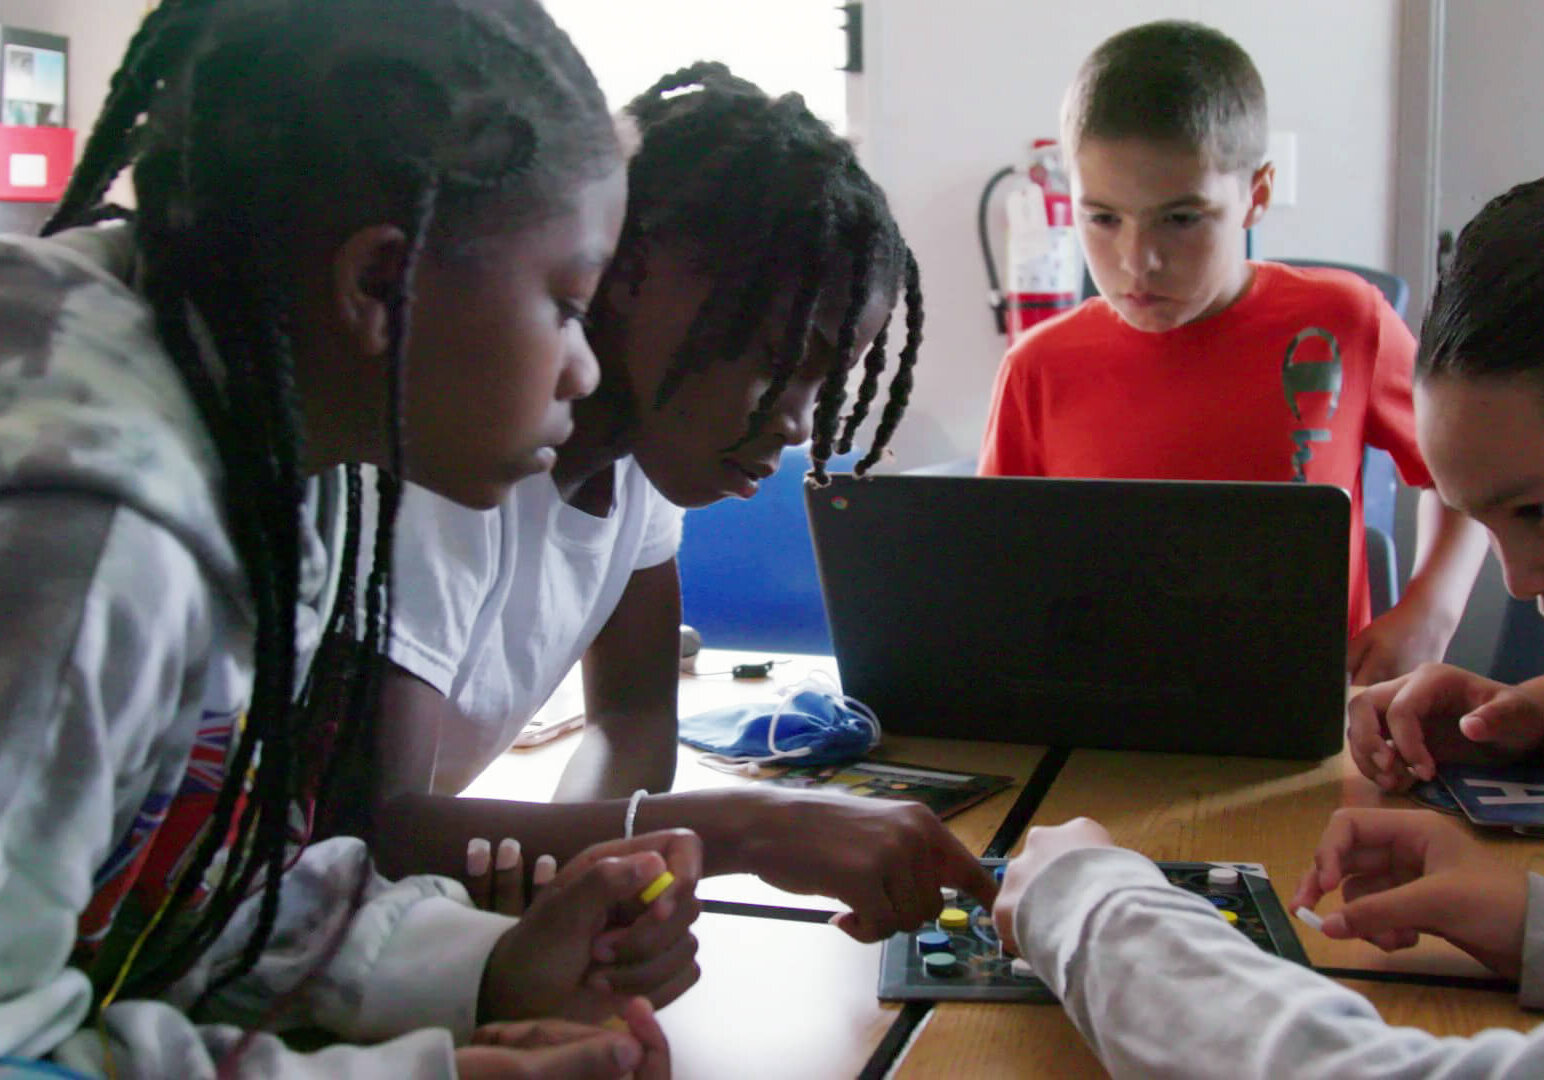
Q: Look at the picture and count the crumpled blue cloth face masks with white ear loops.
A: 1